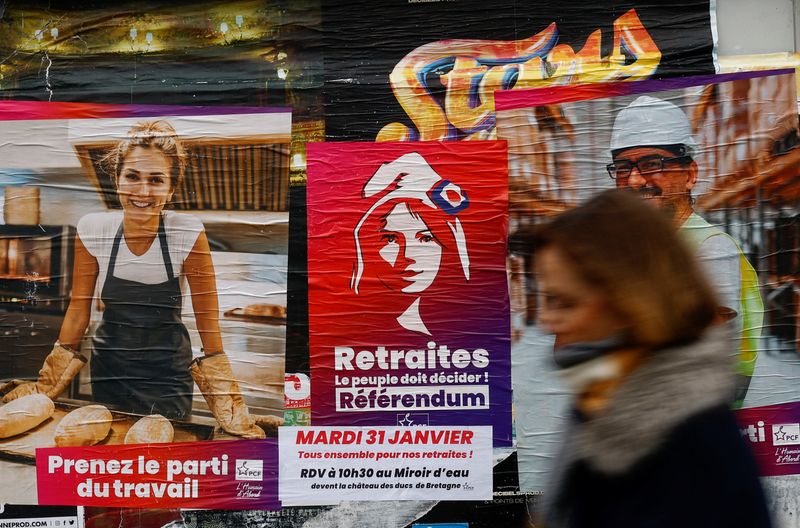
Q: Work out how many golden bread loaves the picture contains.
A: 3